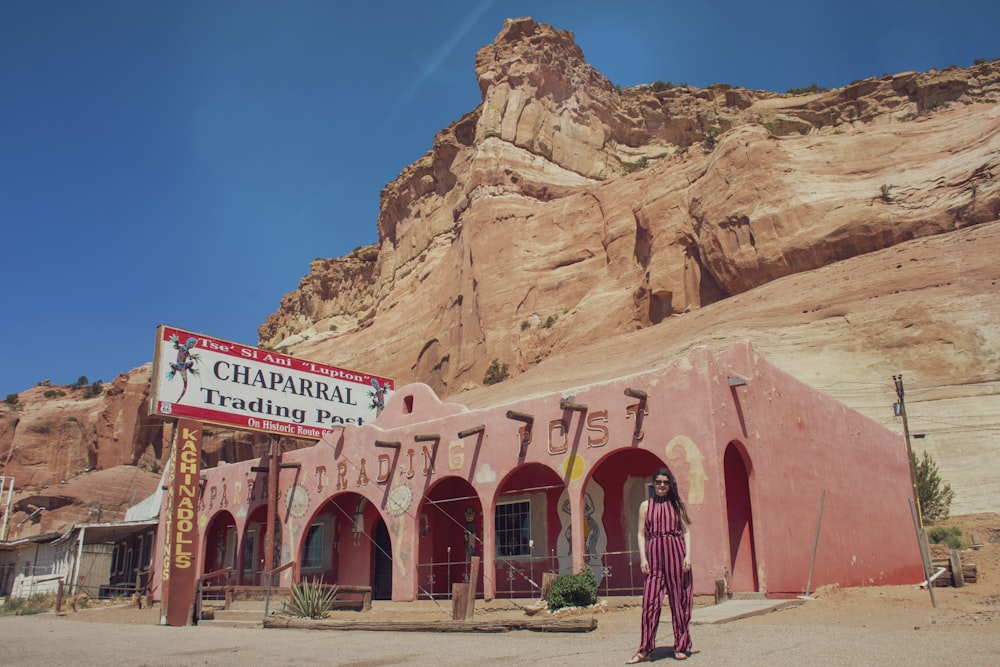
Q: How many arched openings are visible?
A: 7